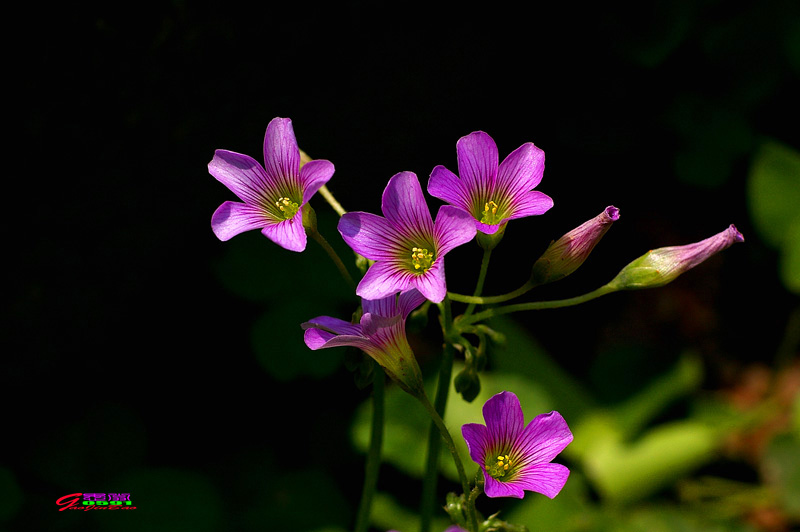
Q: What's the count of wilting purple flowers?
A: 2